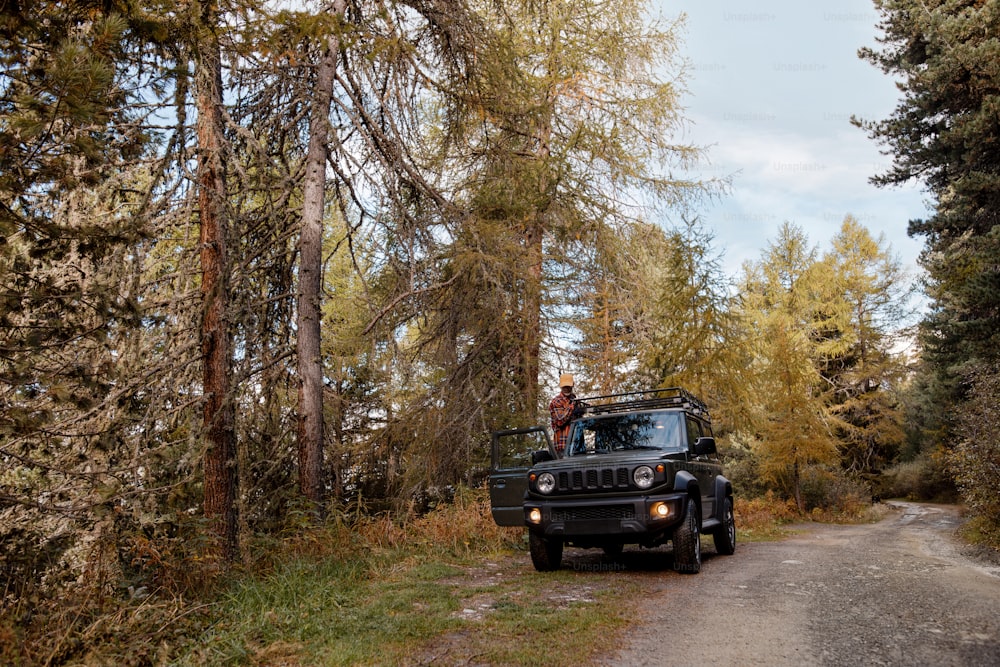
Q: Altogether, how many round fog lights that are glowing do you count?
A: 2